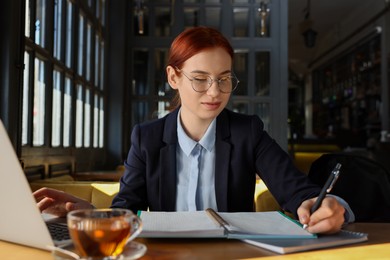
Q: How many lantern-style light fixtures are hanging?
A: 1